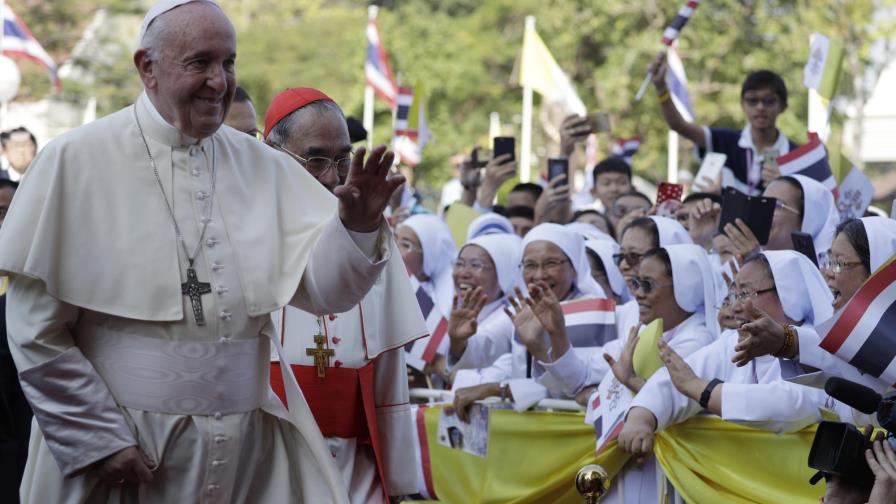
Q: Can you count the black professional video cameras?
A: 1